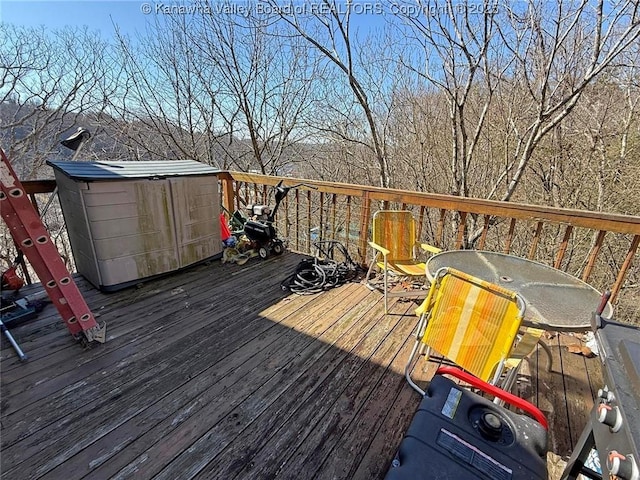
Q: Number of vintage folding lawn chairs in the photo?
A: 2